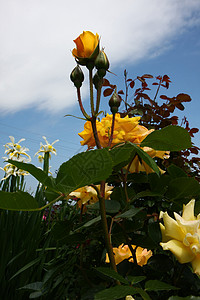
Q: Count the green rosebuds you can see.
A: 4